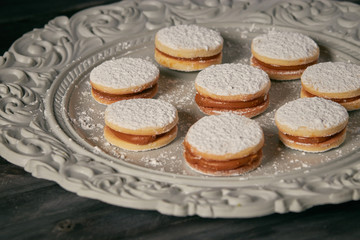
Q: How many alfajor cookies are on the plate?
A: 8